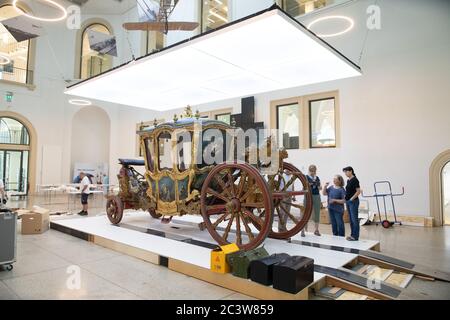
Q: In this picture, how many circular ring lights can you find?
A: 4